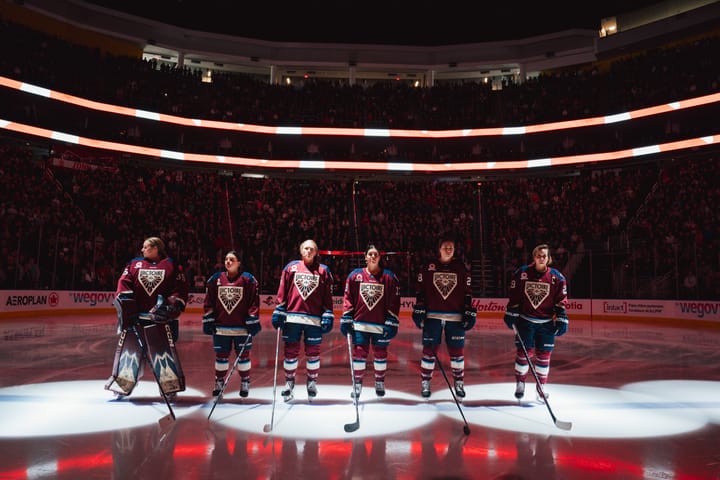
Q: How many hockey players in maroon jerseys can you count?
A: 6